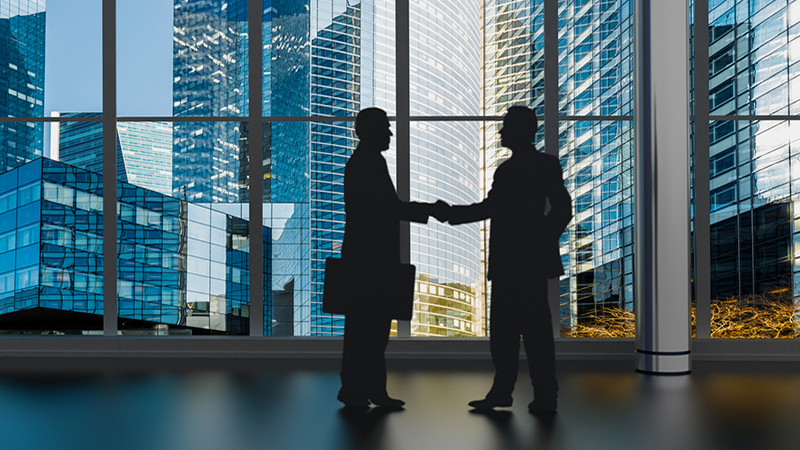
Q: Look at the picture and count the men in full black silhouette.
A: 2